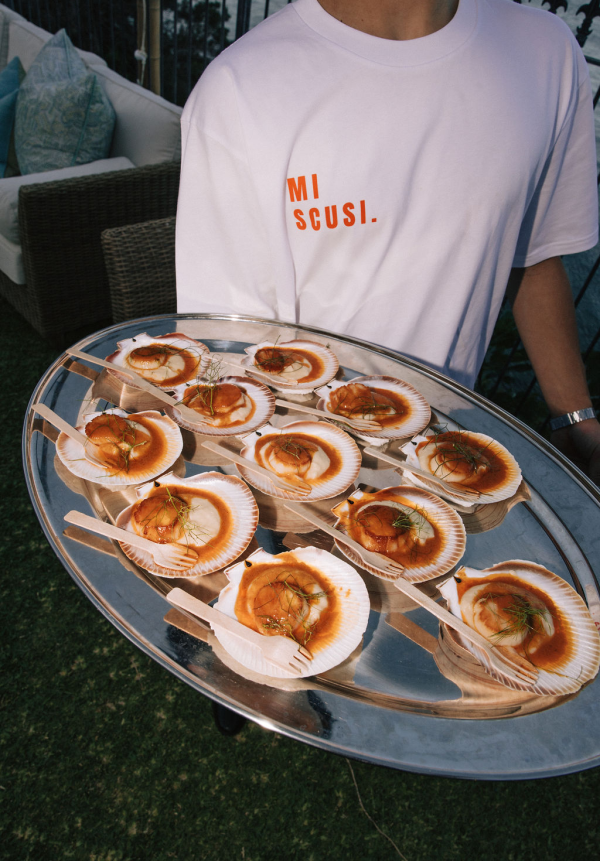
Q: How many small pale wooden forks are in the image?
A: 11